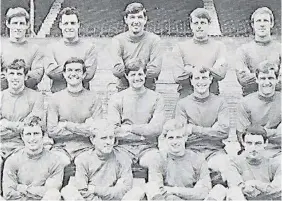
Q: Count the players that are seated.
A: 9